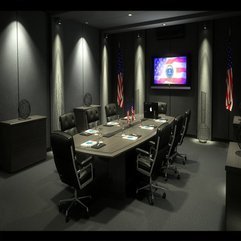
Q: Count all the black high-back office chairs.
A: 8